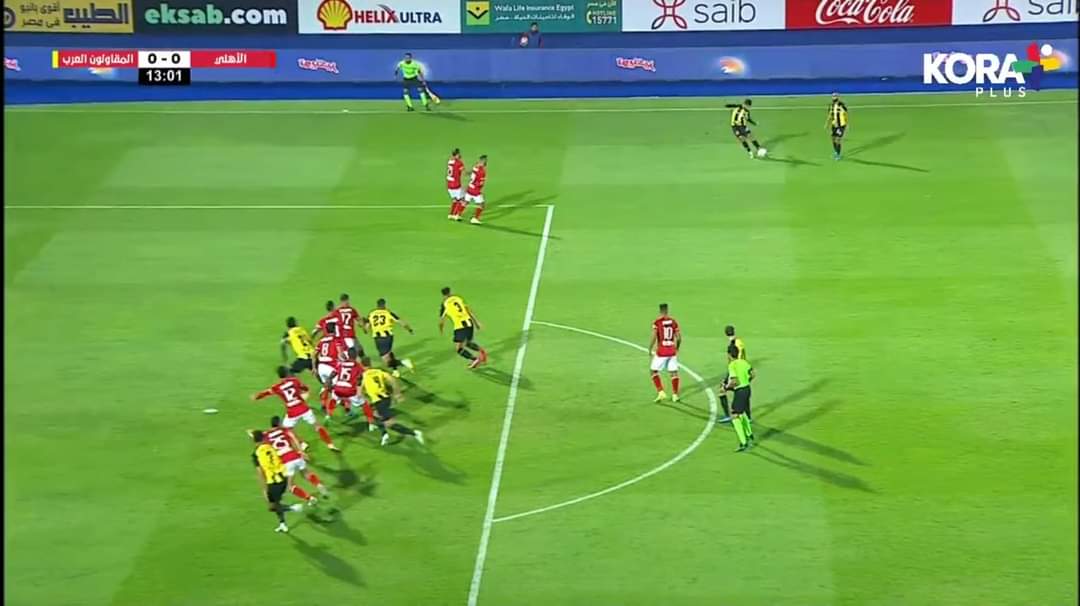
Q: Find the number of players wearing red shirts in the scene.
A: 9